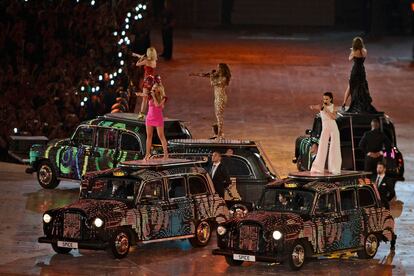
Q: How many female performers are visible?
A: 5